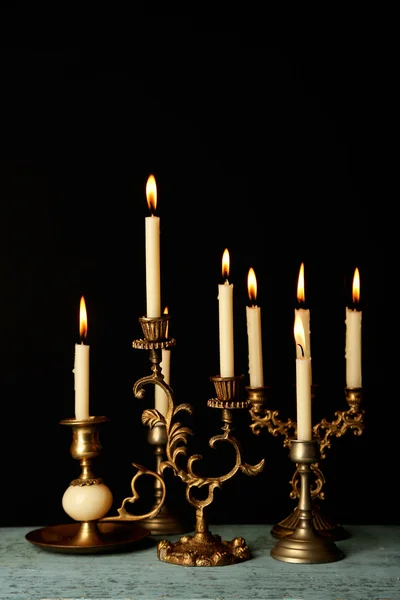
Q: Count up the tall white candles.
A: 8